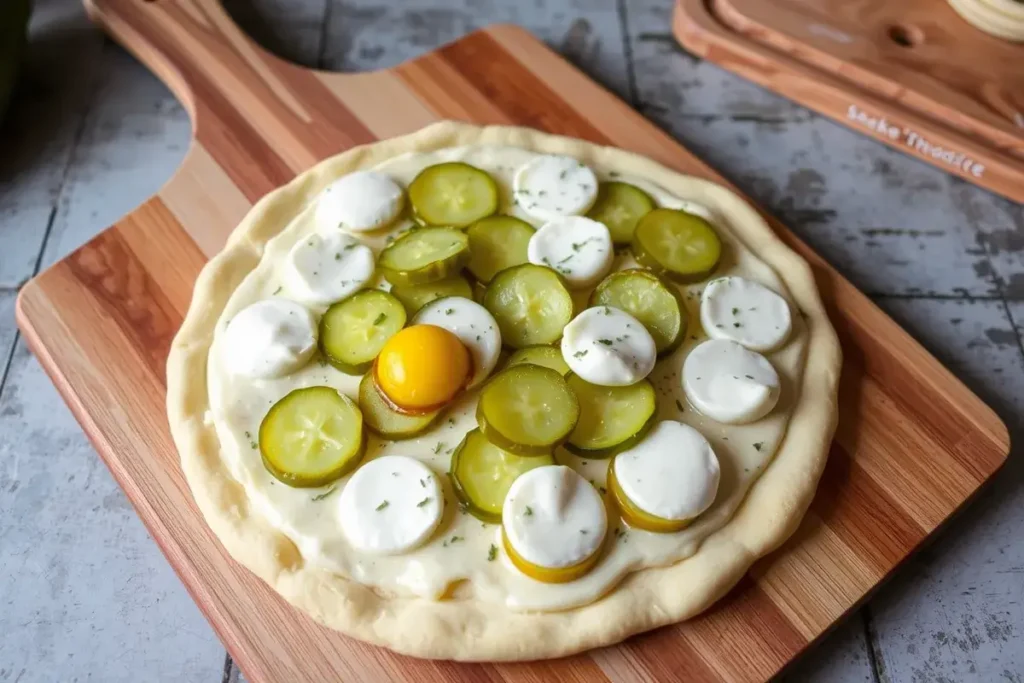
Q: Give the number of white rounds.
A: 12